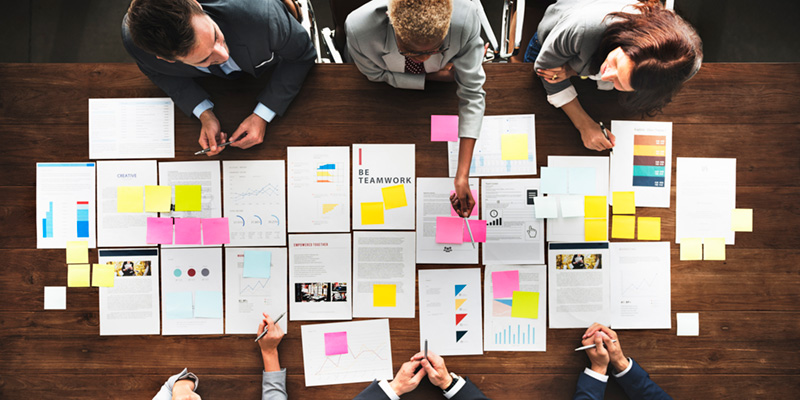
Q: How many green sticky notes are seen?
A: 2